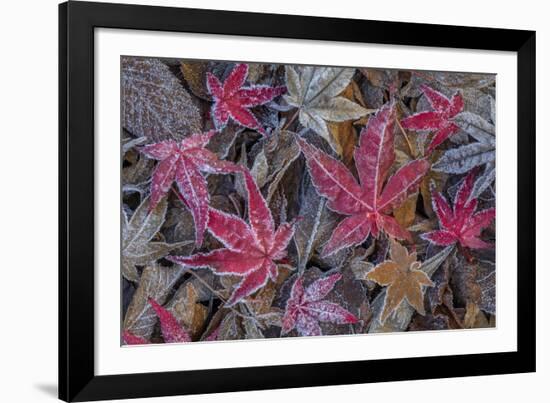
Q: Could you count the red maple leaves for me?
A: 8